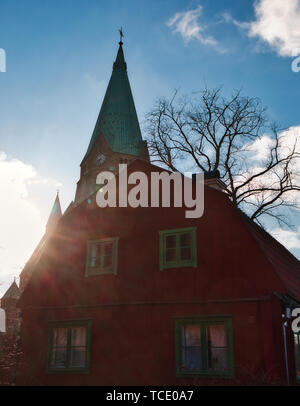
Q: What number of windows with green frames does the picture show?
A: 4